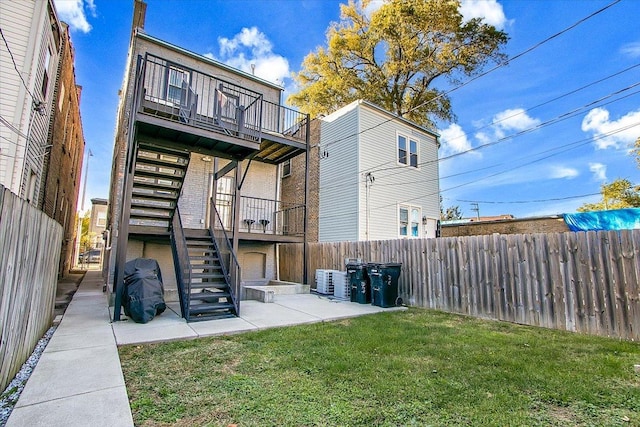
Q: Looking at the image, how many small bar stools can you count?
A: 2